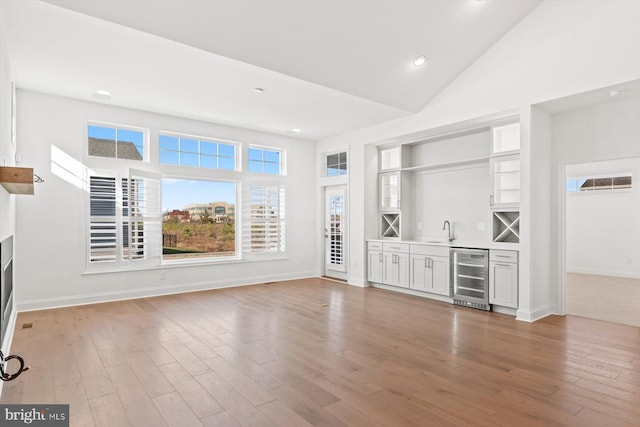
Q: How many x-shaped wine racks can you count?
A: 2